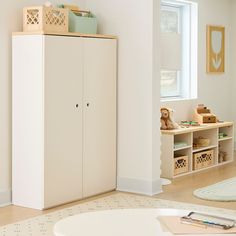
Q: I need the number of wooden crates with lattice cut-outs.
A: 3